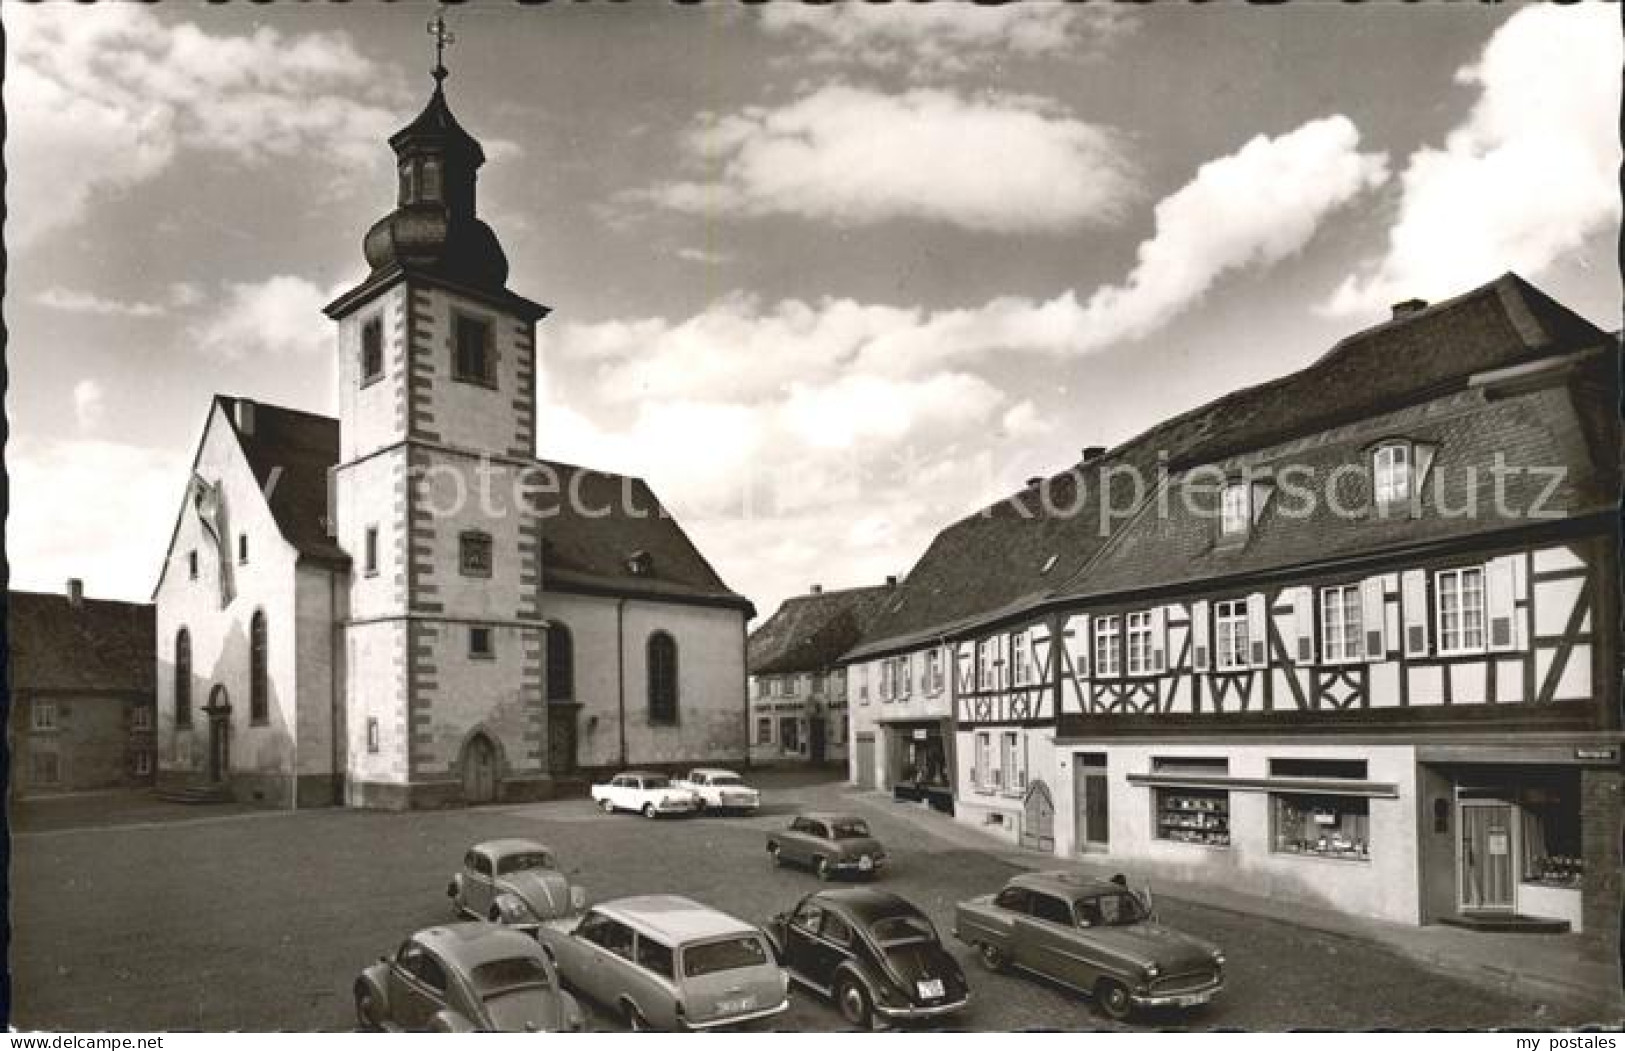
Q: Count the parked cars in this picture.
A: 8